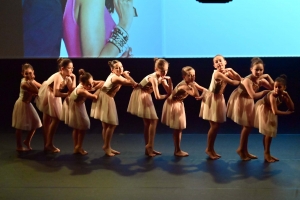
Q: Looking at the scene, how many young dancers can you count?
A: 9